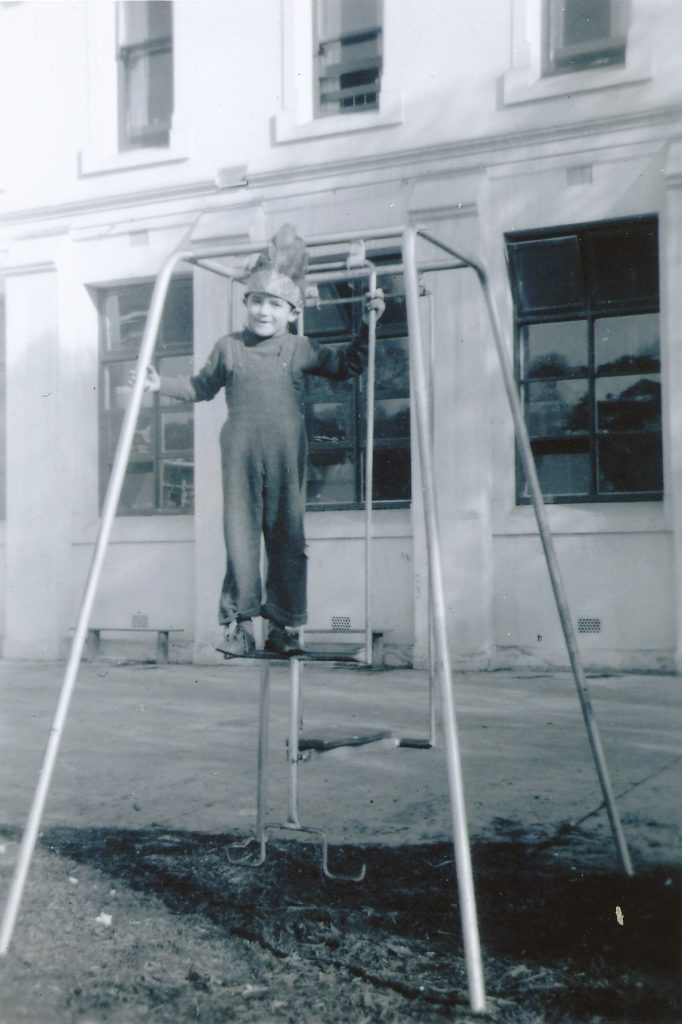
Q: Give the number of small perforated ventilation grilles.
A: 3